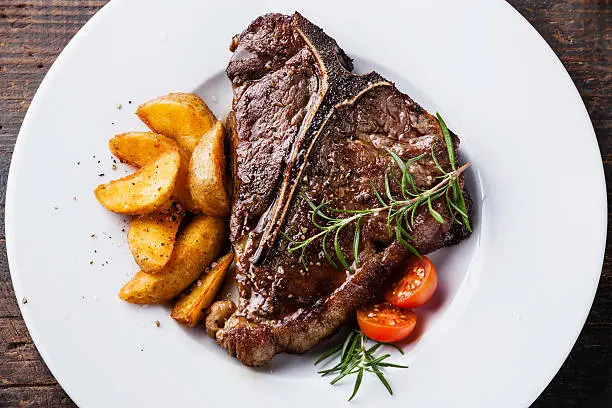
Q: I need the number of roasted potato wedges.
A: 7